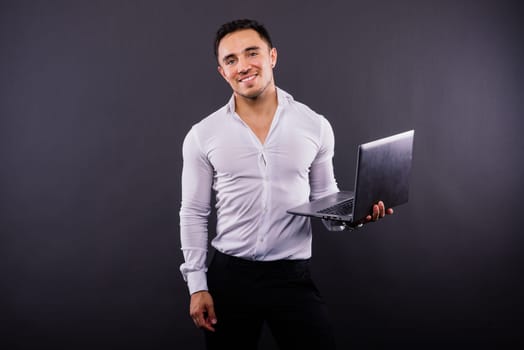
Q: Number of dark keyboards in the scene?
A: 1